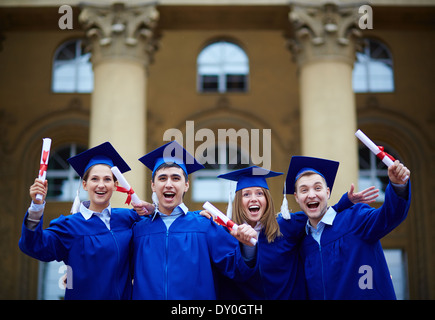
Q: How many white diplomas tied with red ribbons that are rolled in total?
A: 4